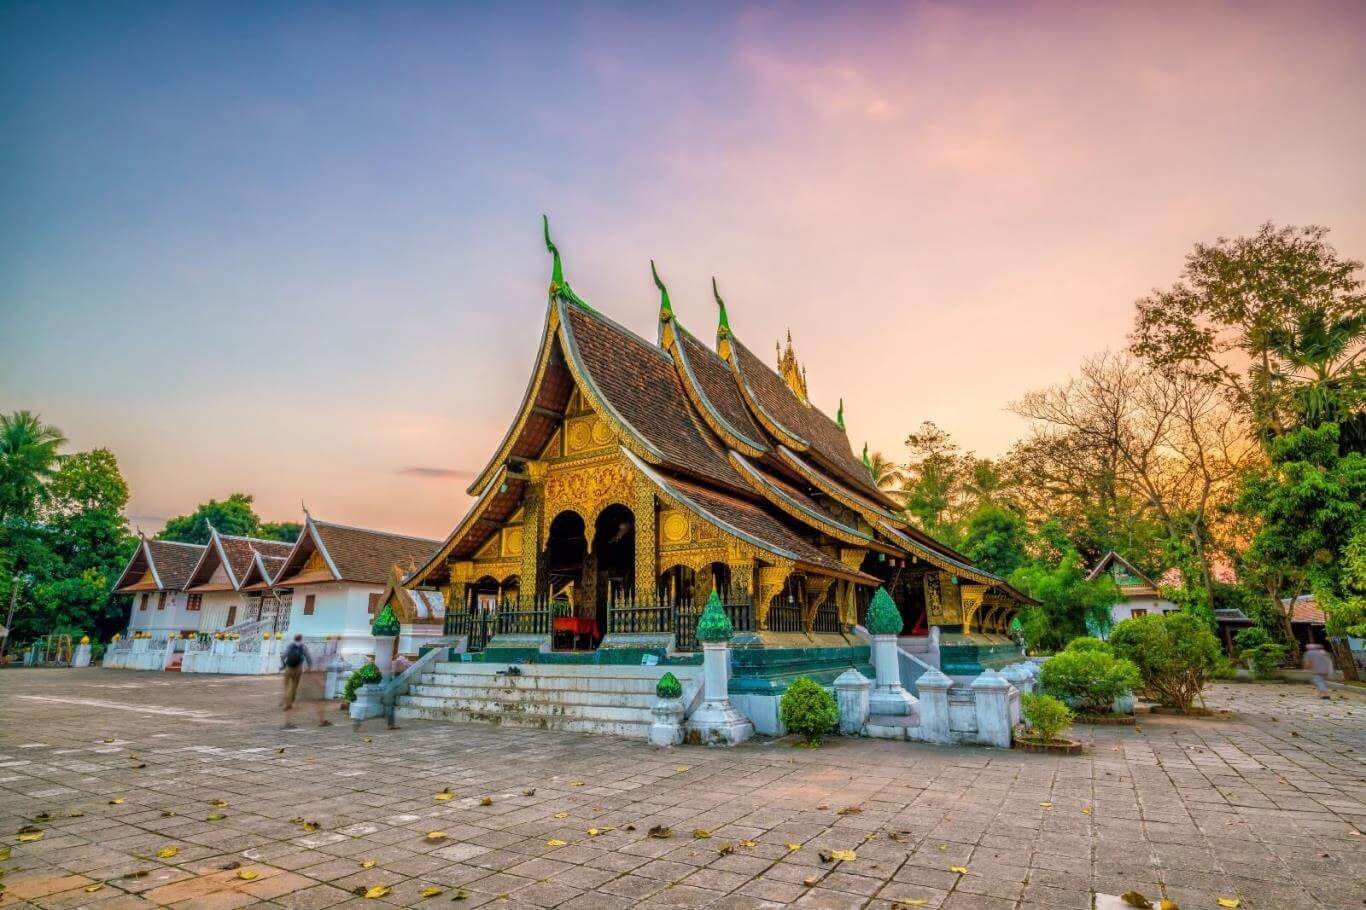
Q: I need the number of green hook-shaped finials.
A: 5